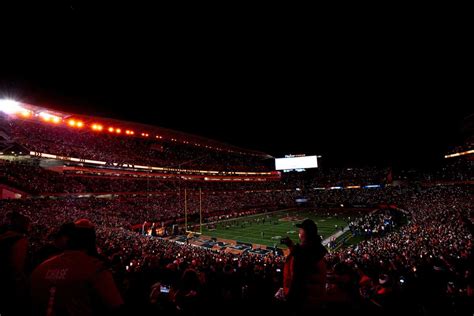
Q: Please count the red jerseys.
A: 1